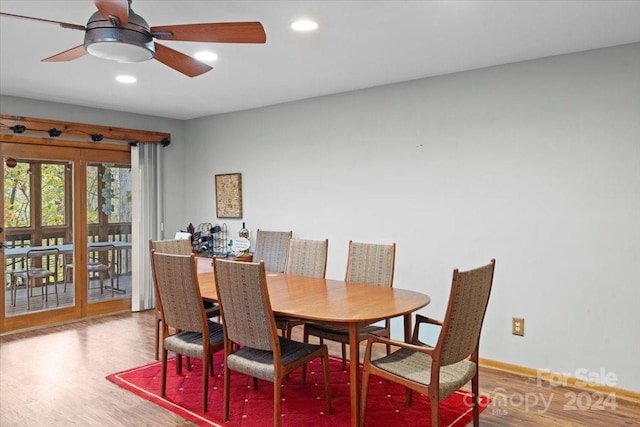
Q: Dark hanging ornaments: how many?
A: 5